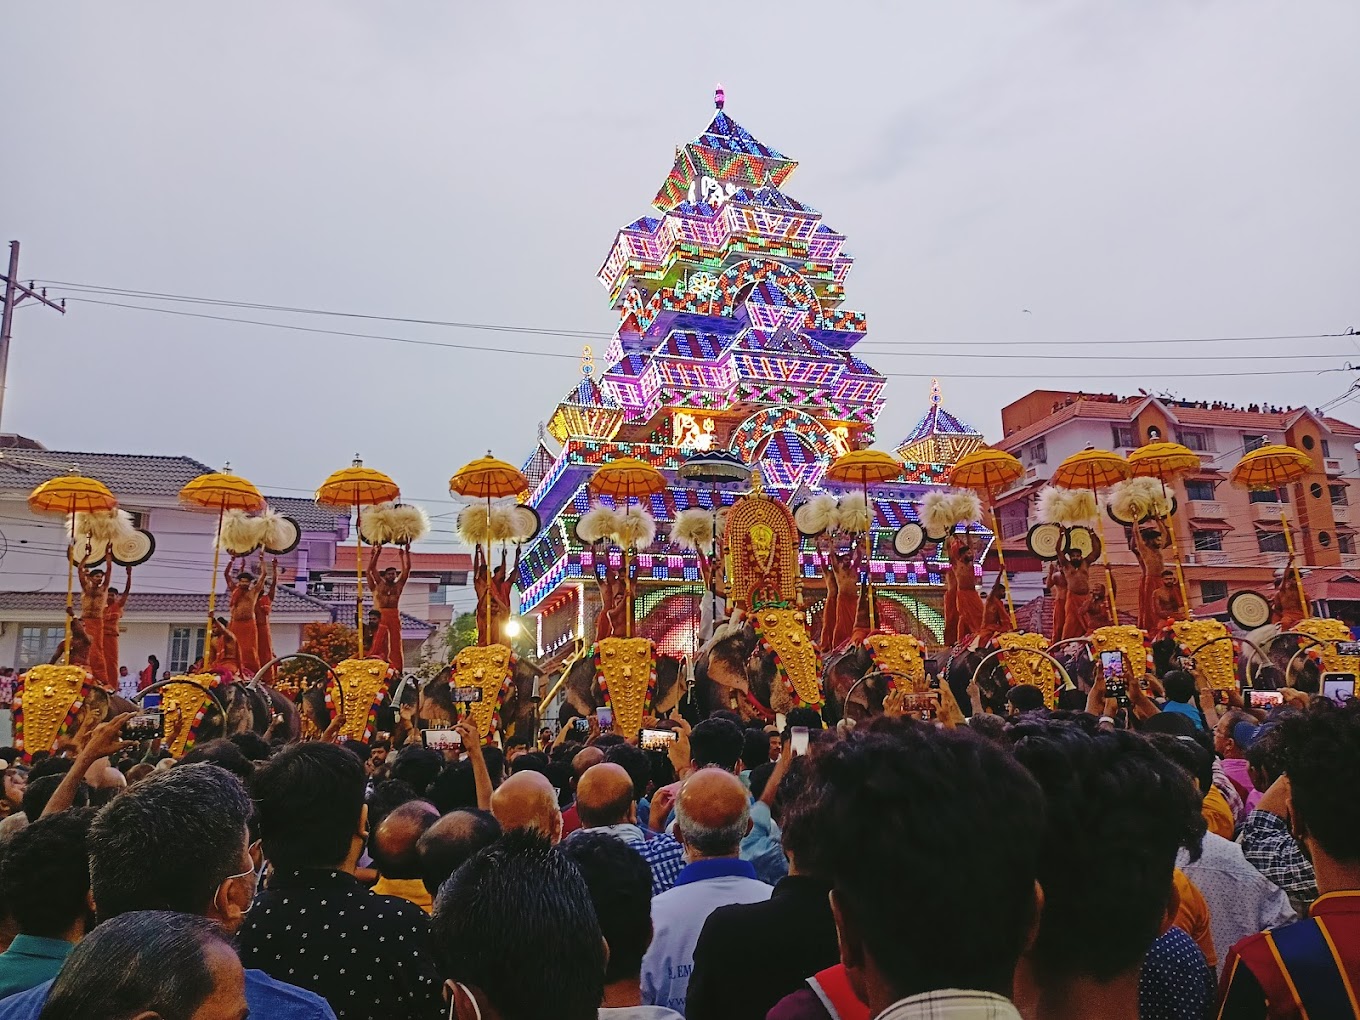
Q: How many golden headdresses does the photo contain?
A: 11